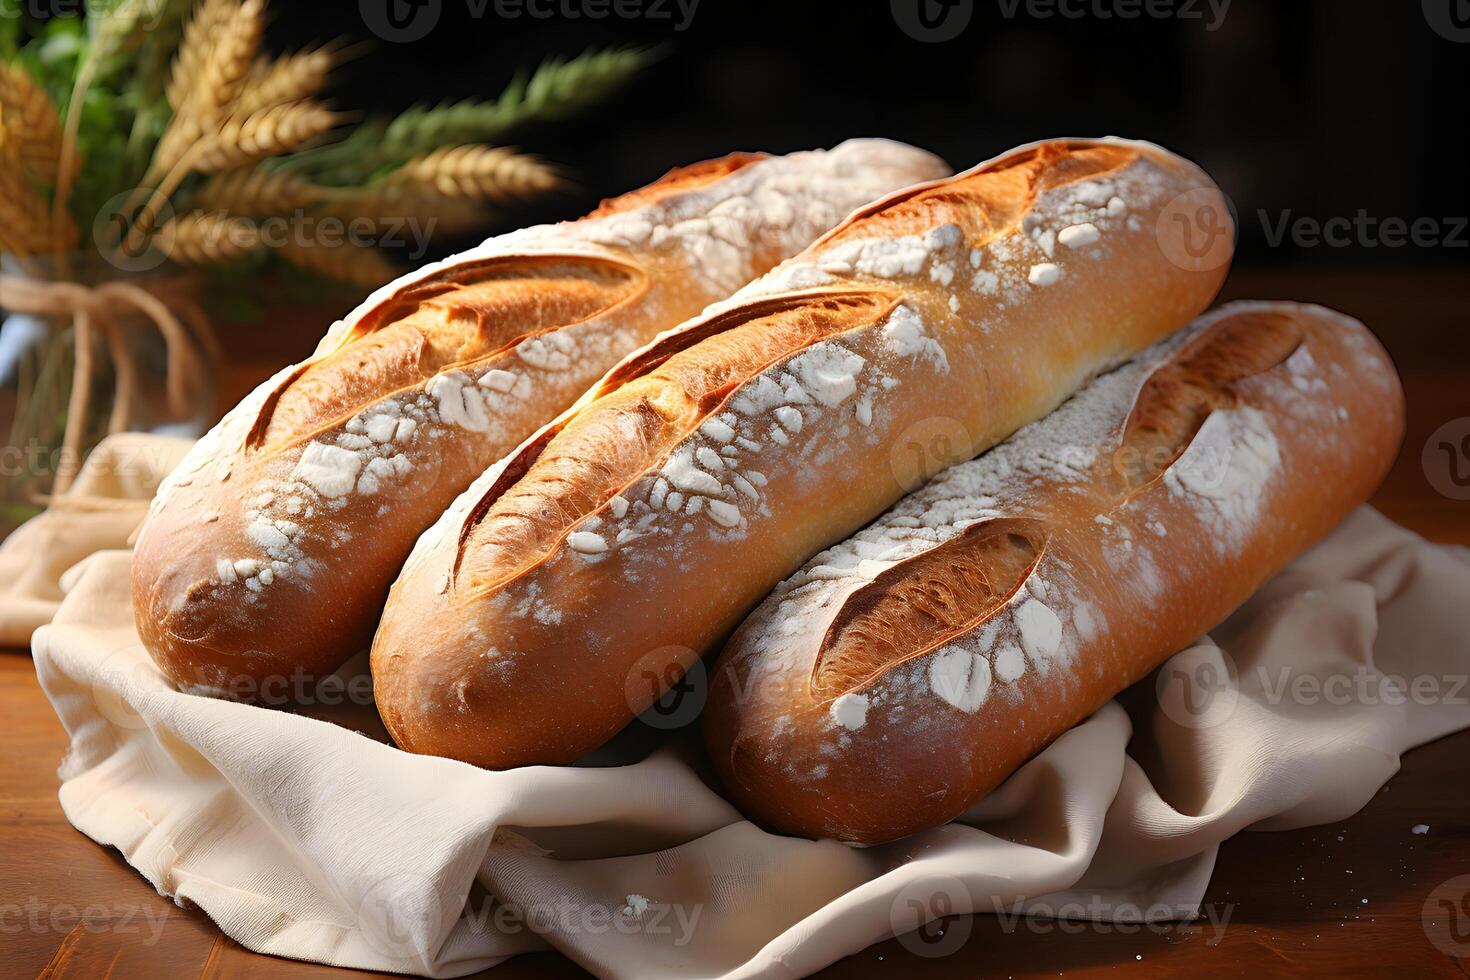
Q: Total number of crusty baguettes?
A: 3